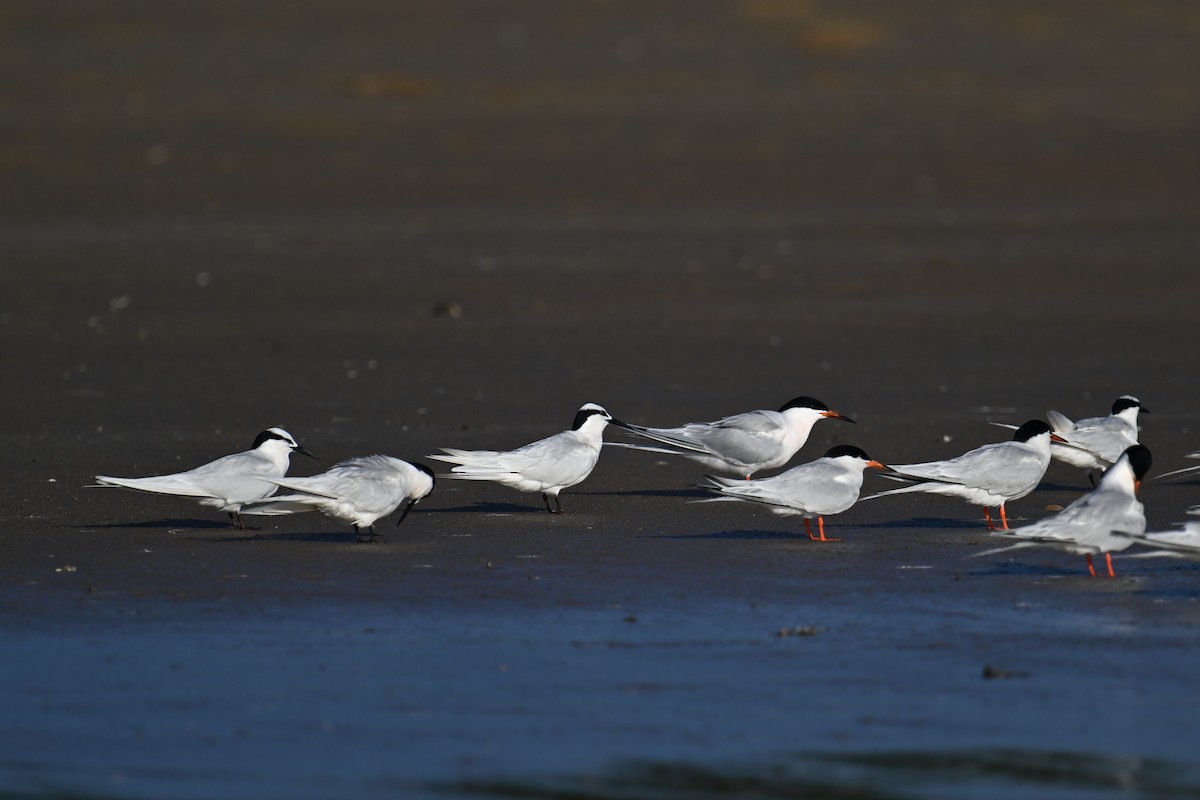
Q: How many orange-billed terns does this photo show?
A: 4